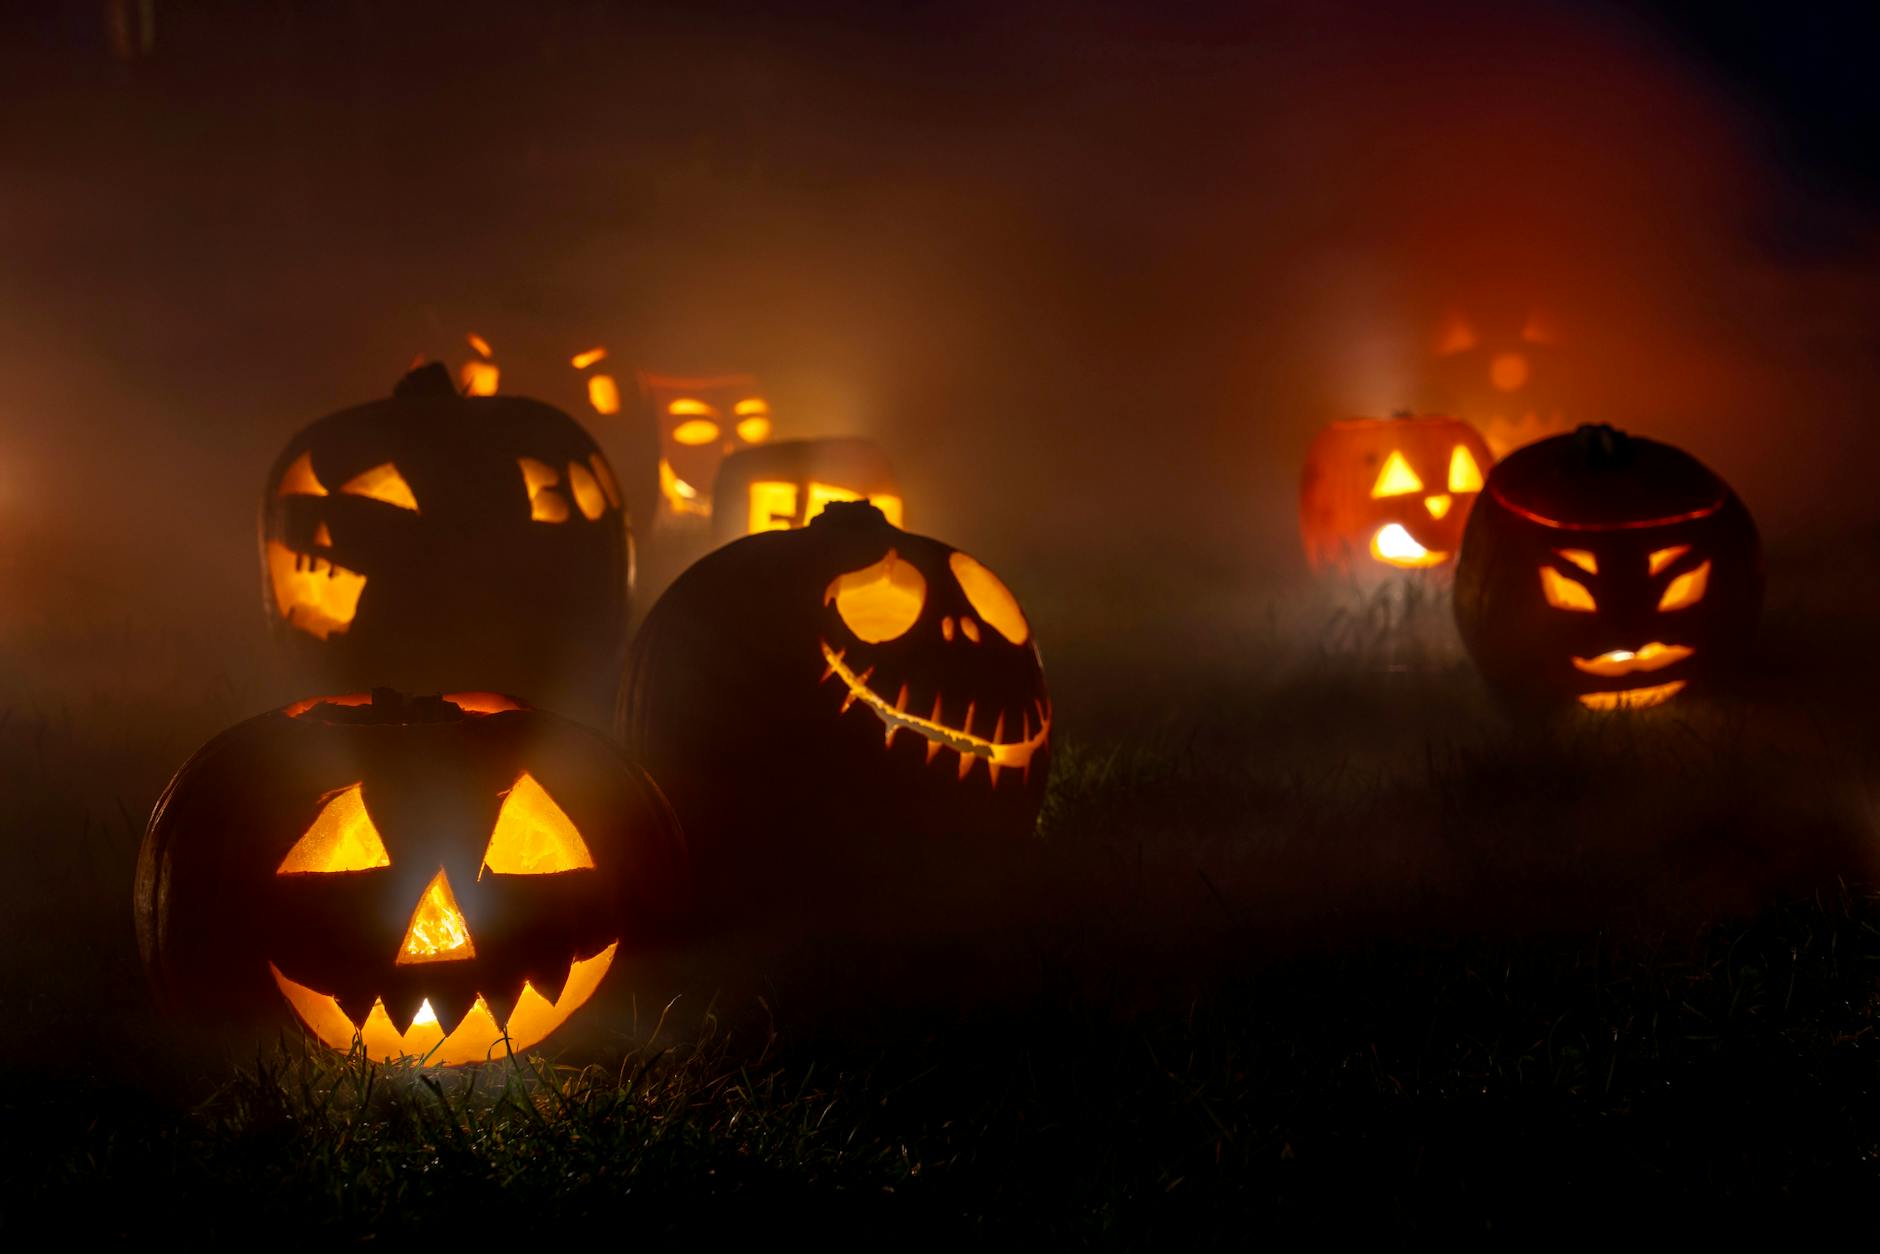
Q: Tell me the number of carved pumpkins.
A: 9